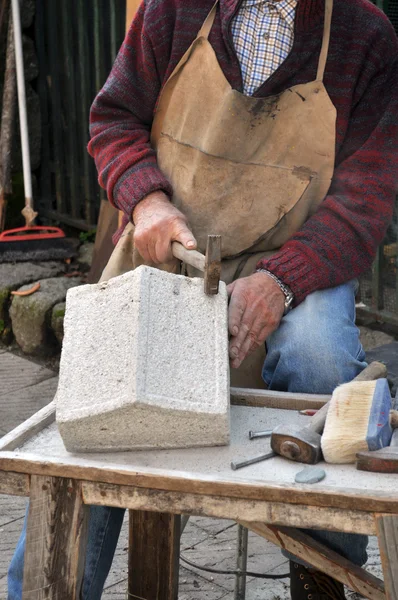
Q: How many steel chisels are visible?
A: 2